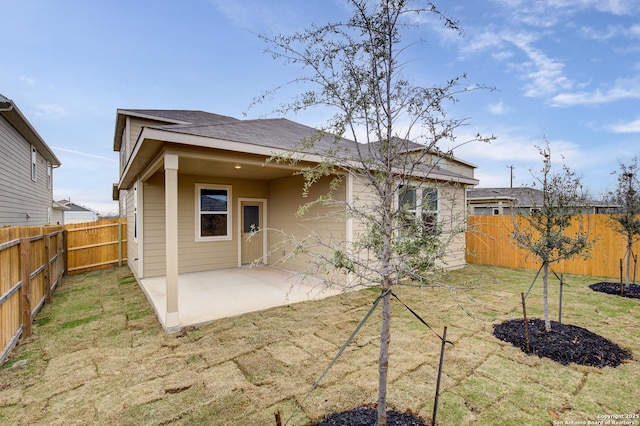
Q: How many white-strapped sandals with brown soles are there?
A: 0